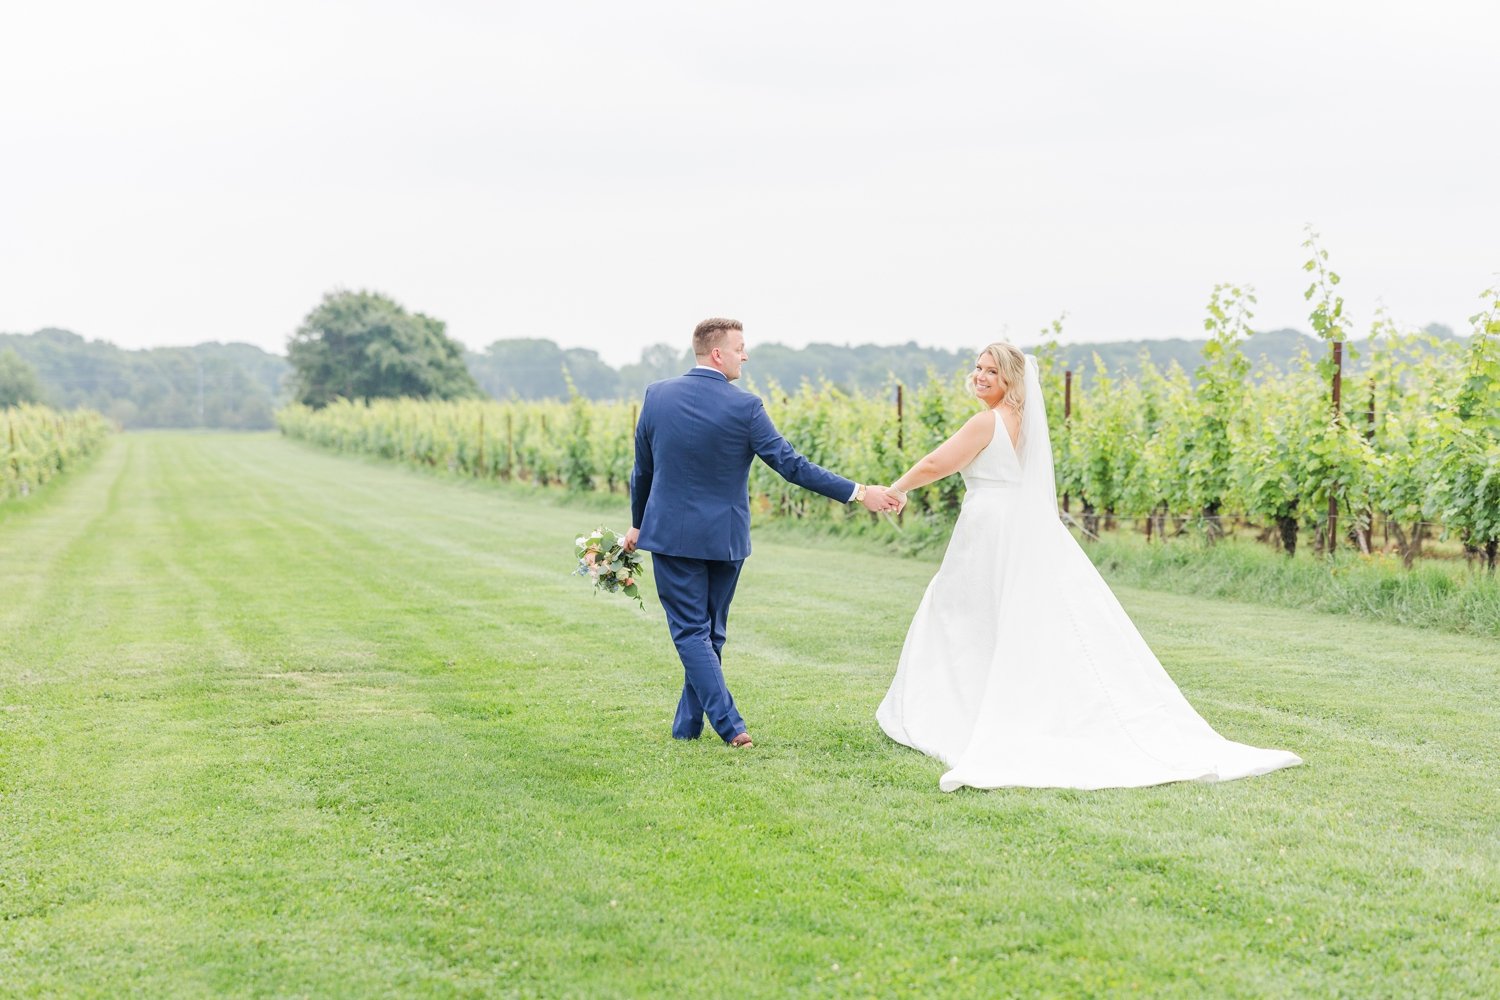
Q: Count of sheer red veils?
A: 0